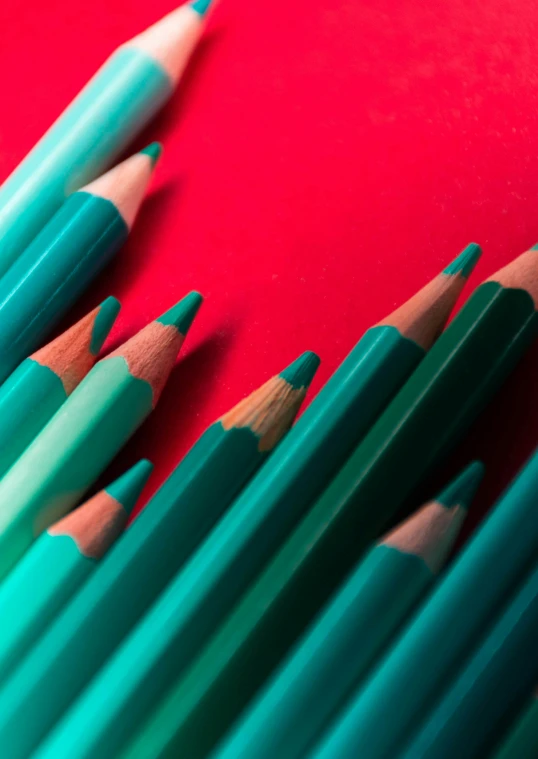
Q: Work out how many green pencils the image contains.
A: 12